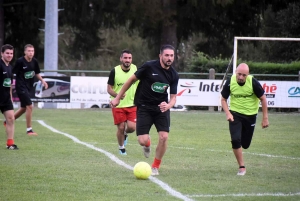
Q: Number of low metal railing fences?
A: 1